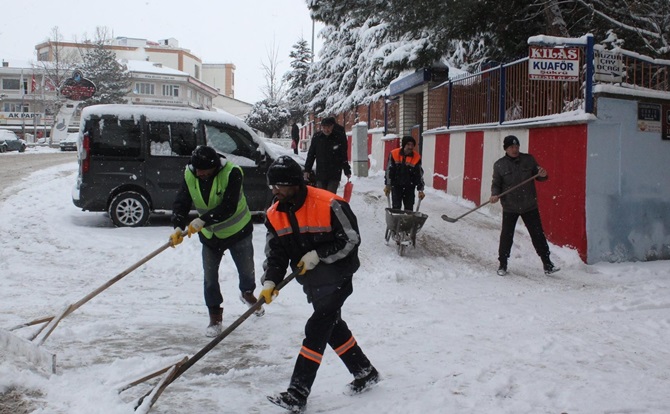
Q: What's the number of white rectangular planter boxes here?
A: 0